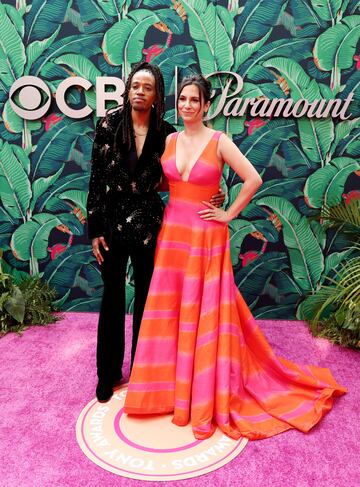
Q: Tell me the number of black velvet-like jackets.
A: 1